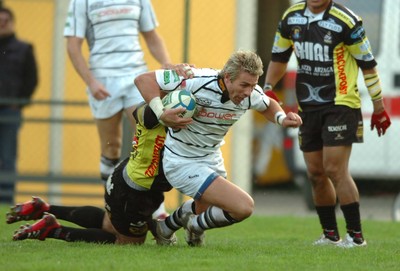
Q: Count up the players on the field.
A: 4